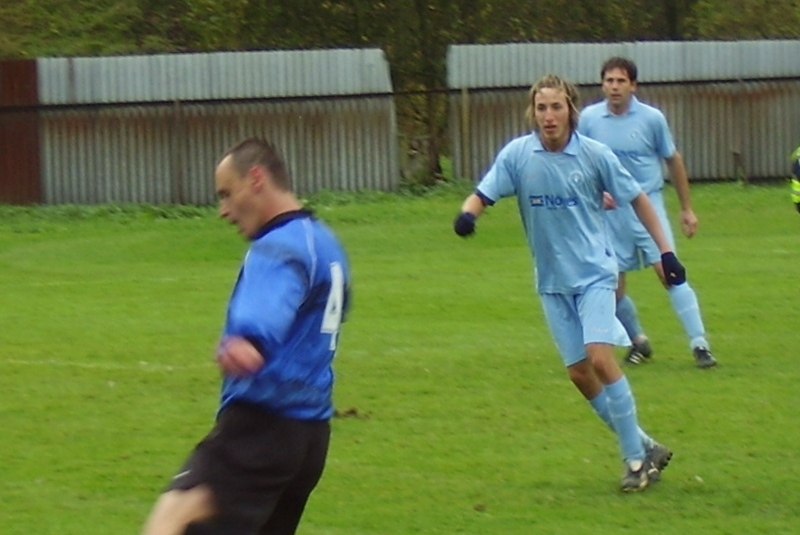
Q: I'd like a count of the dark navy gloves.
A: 2